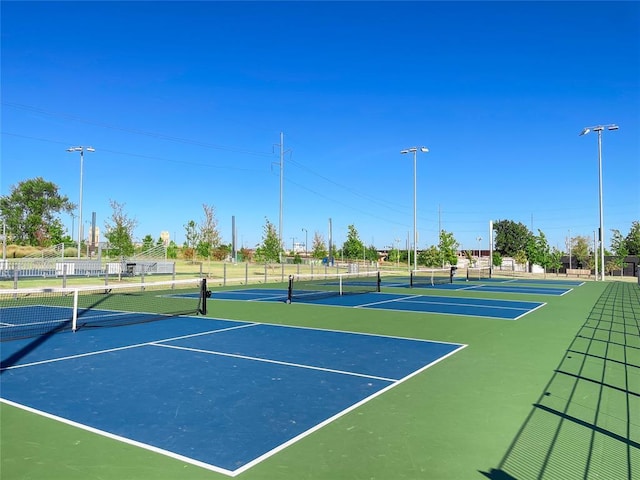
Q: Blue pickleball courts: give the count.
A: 4